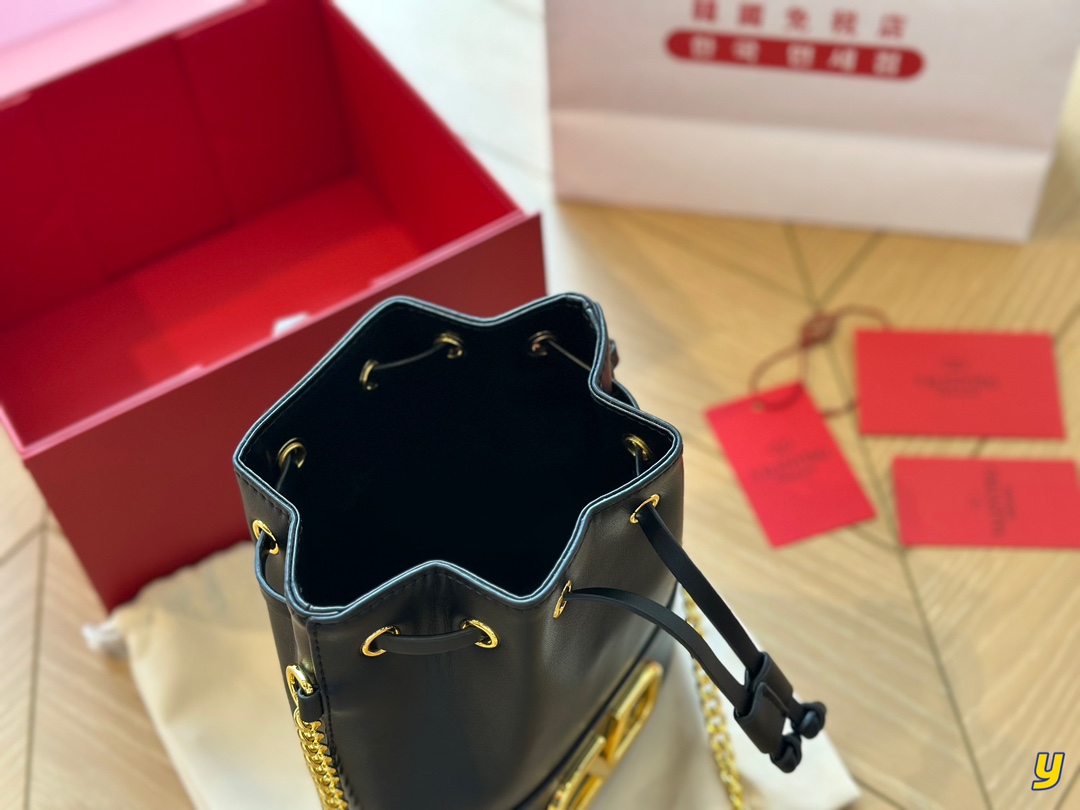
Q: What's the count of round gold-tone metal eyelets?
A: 10